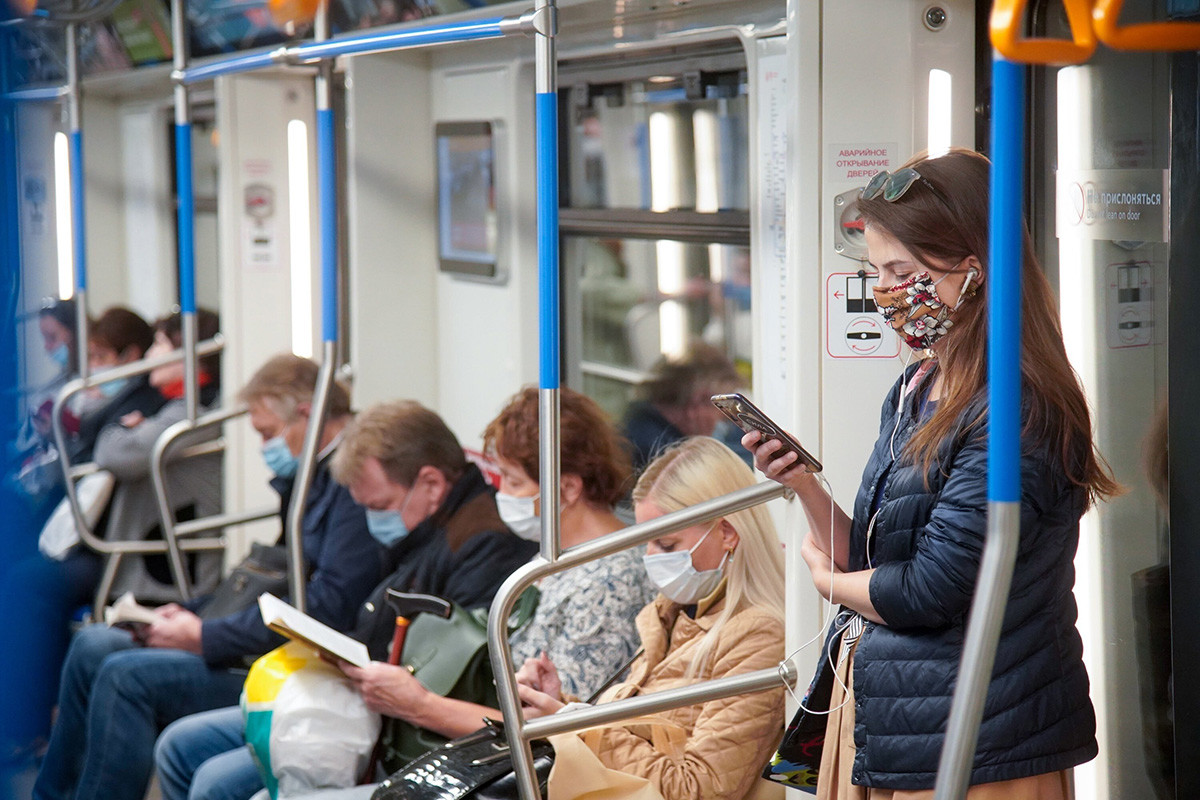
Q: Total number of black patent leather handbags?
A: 1